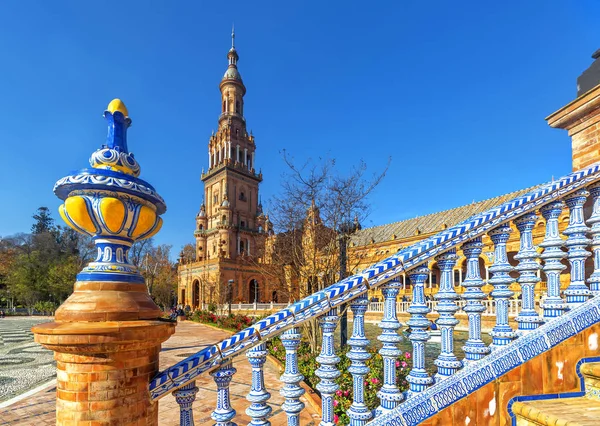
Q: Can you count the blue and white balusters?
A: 15